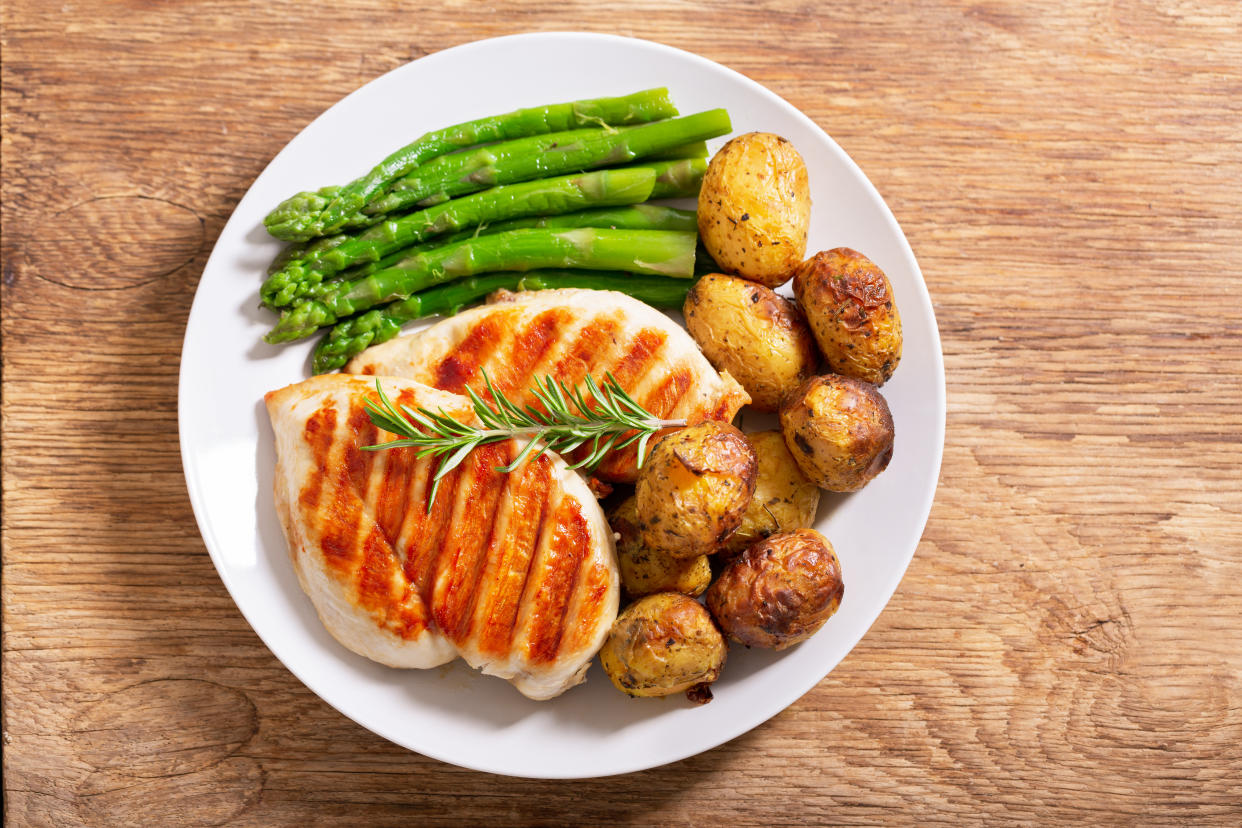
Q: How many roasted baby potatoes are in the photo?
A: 9